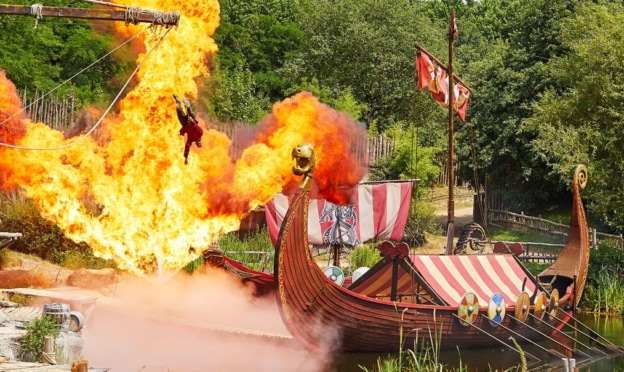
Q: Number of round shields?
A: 7